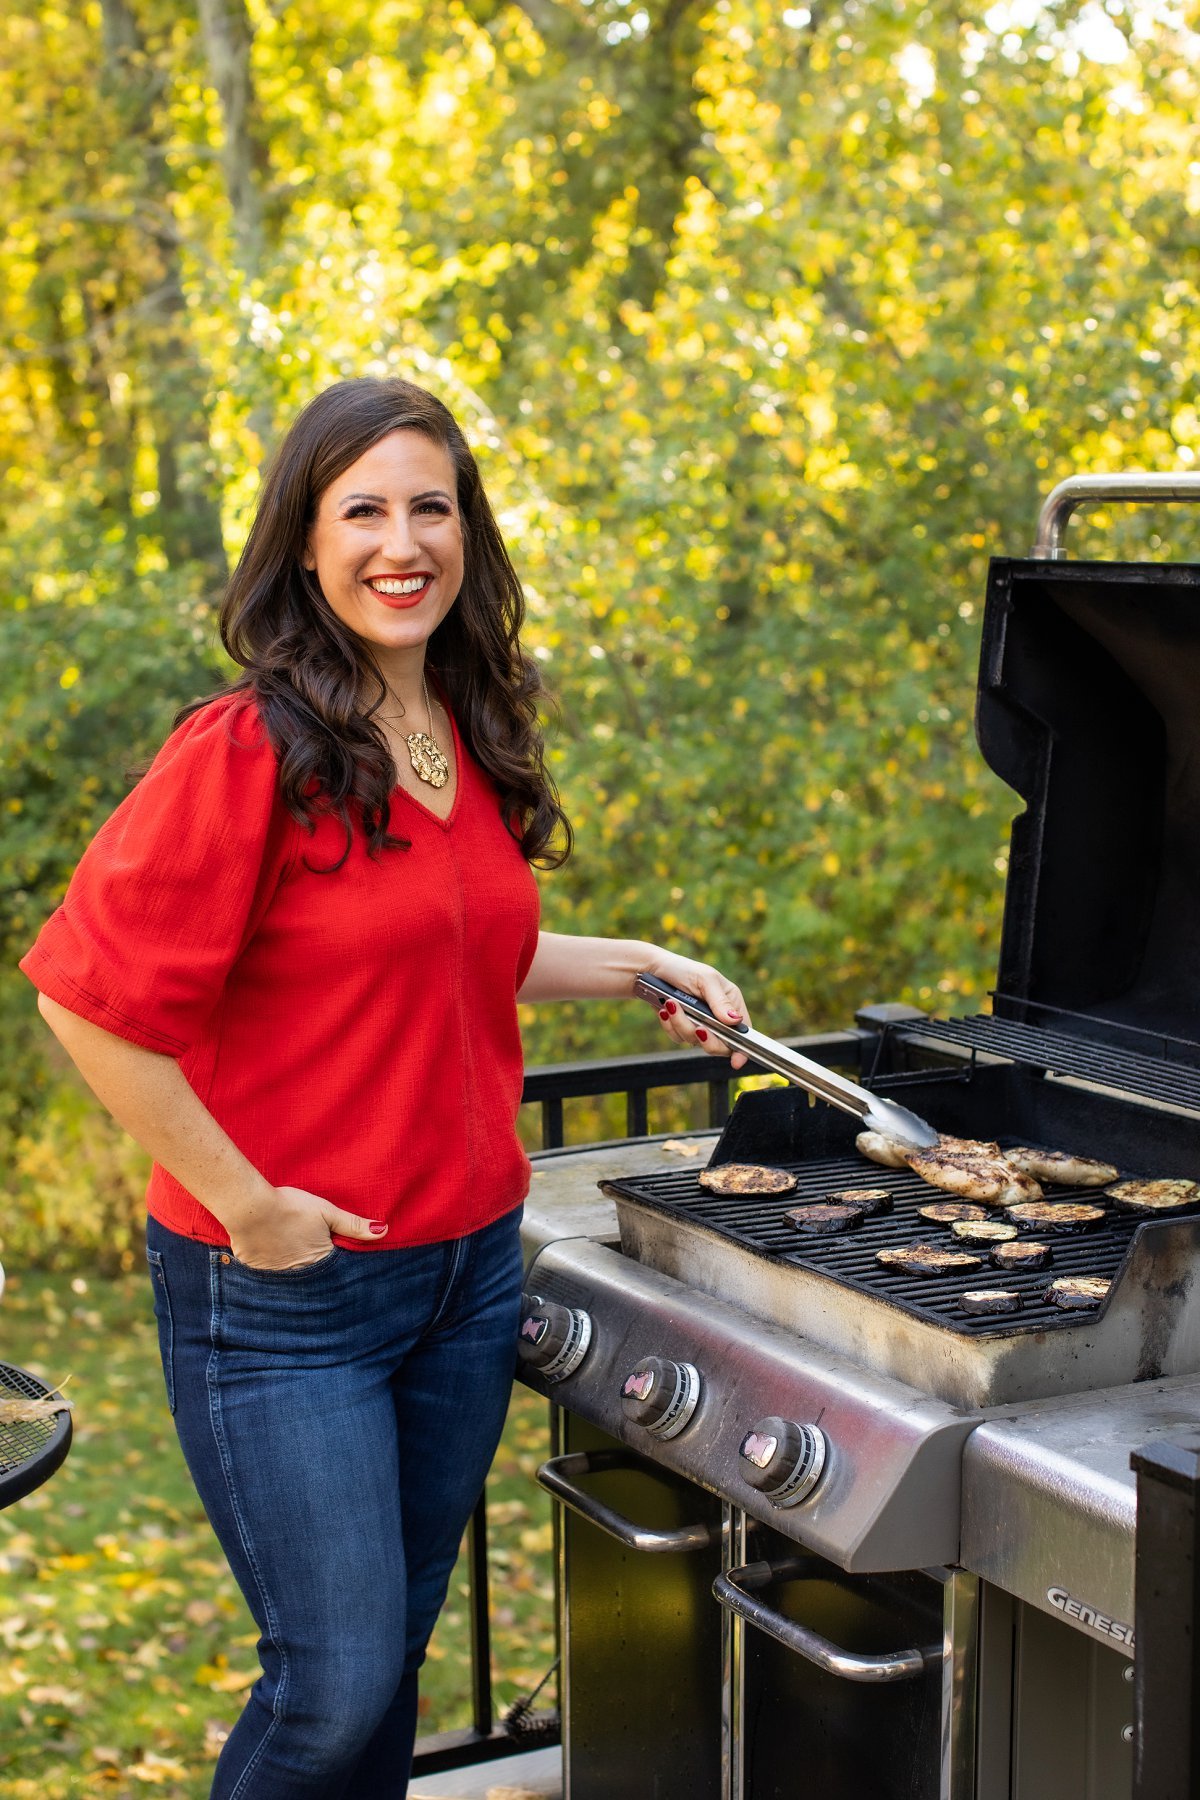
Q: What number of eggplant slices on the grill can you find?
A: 11